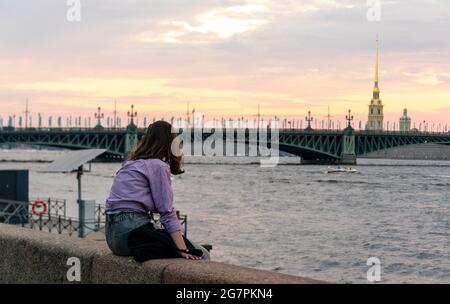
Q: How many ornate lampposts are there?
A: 4